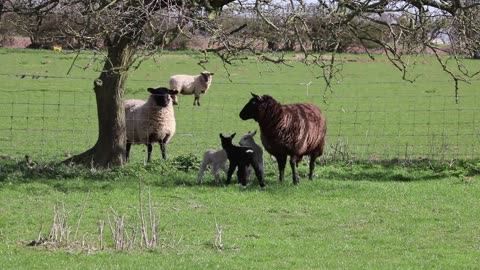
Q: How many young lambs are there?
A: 3